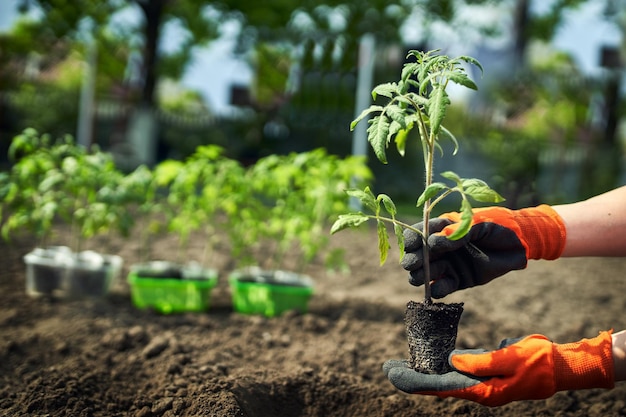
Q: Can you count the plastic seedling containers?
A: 4